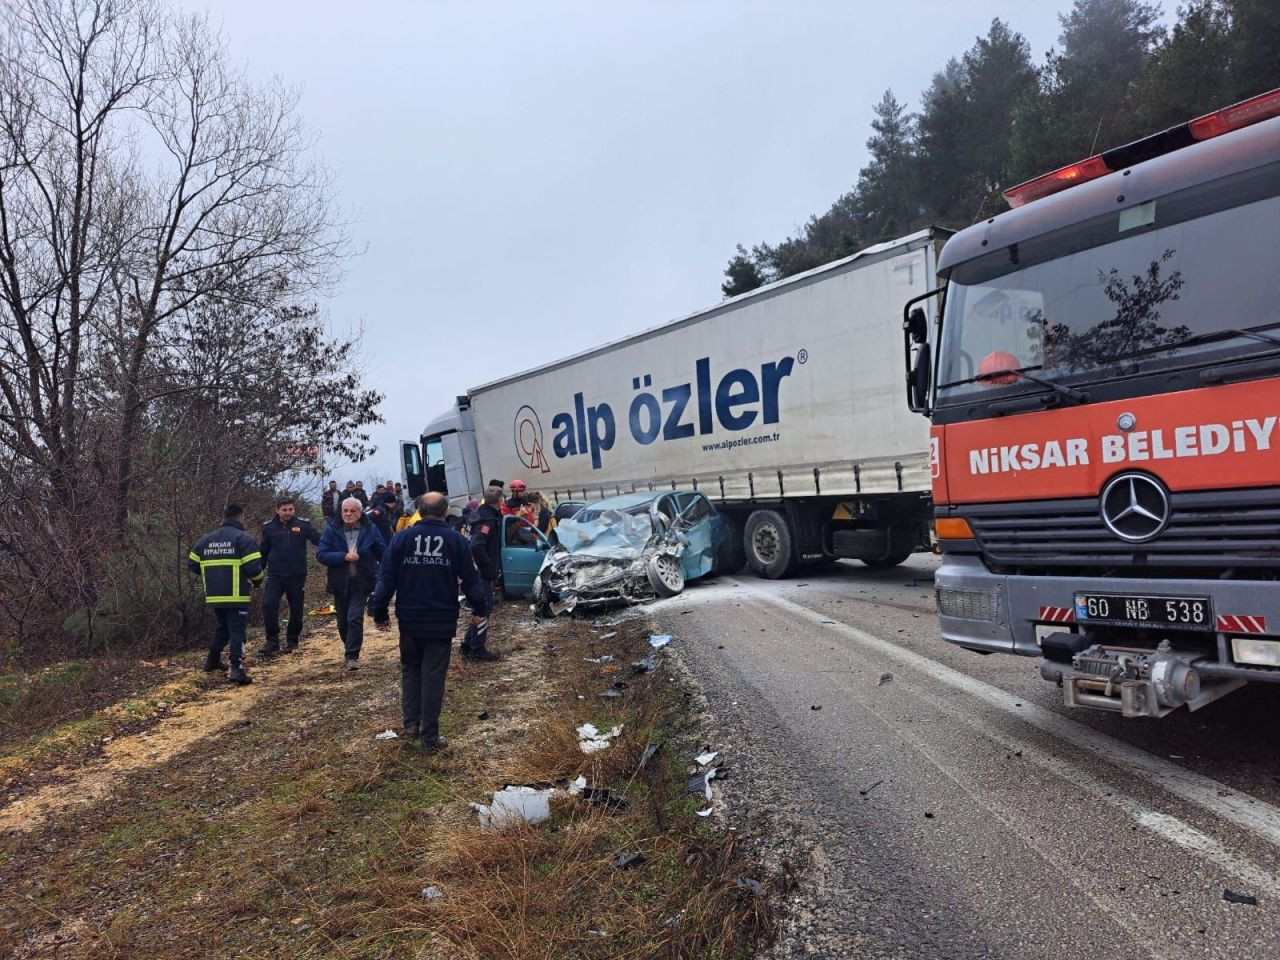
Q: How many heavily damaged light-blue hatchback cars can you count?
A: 1